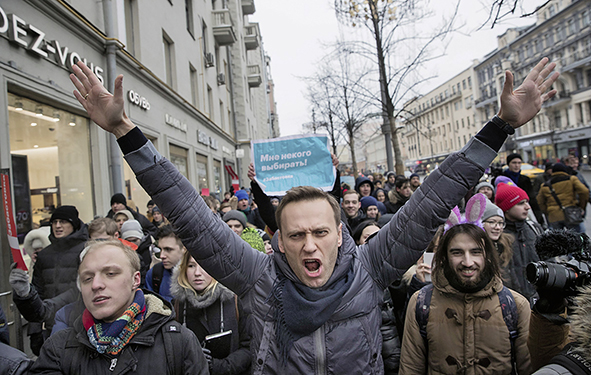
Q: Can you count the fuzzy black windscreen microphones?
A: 1